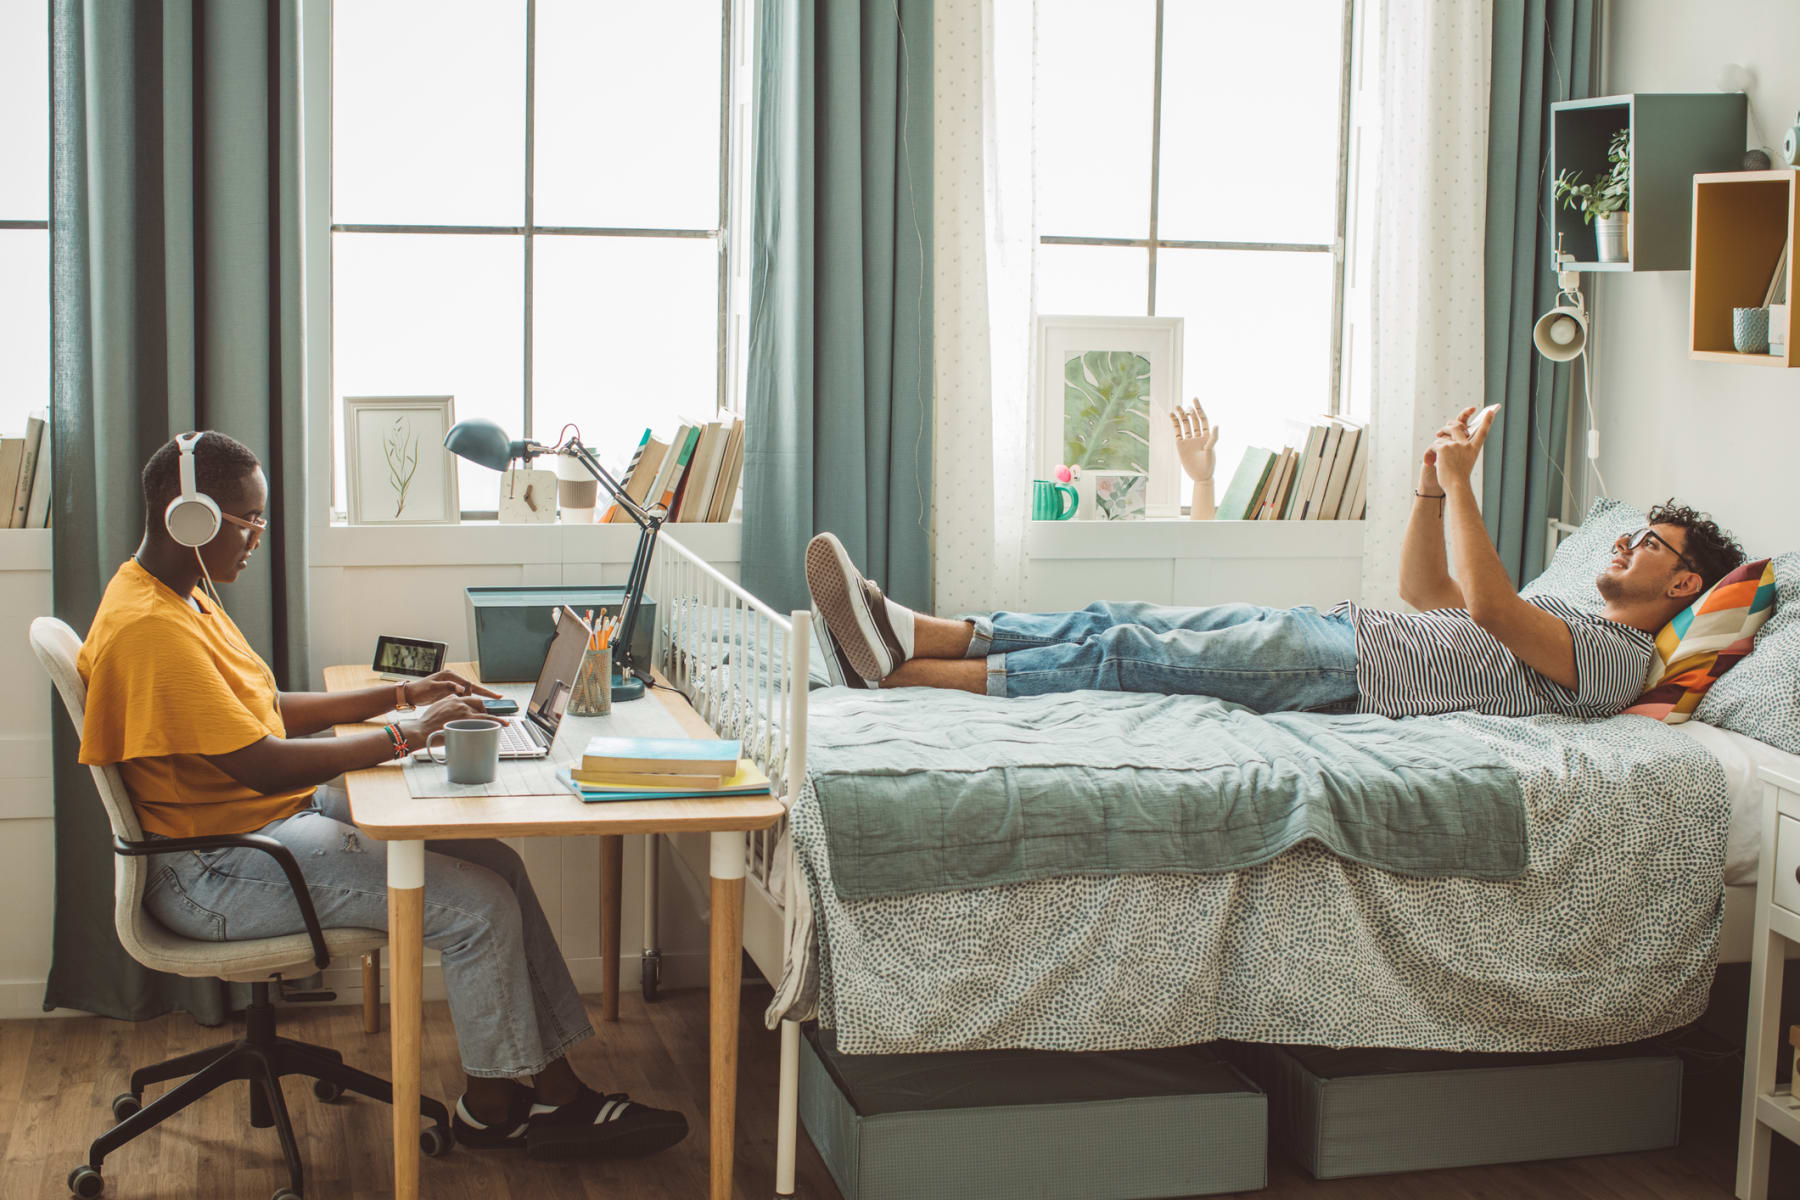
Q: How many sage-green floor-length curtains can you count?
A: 3